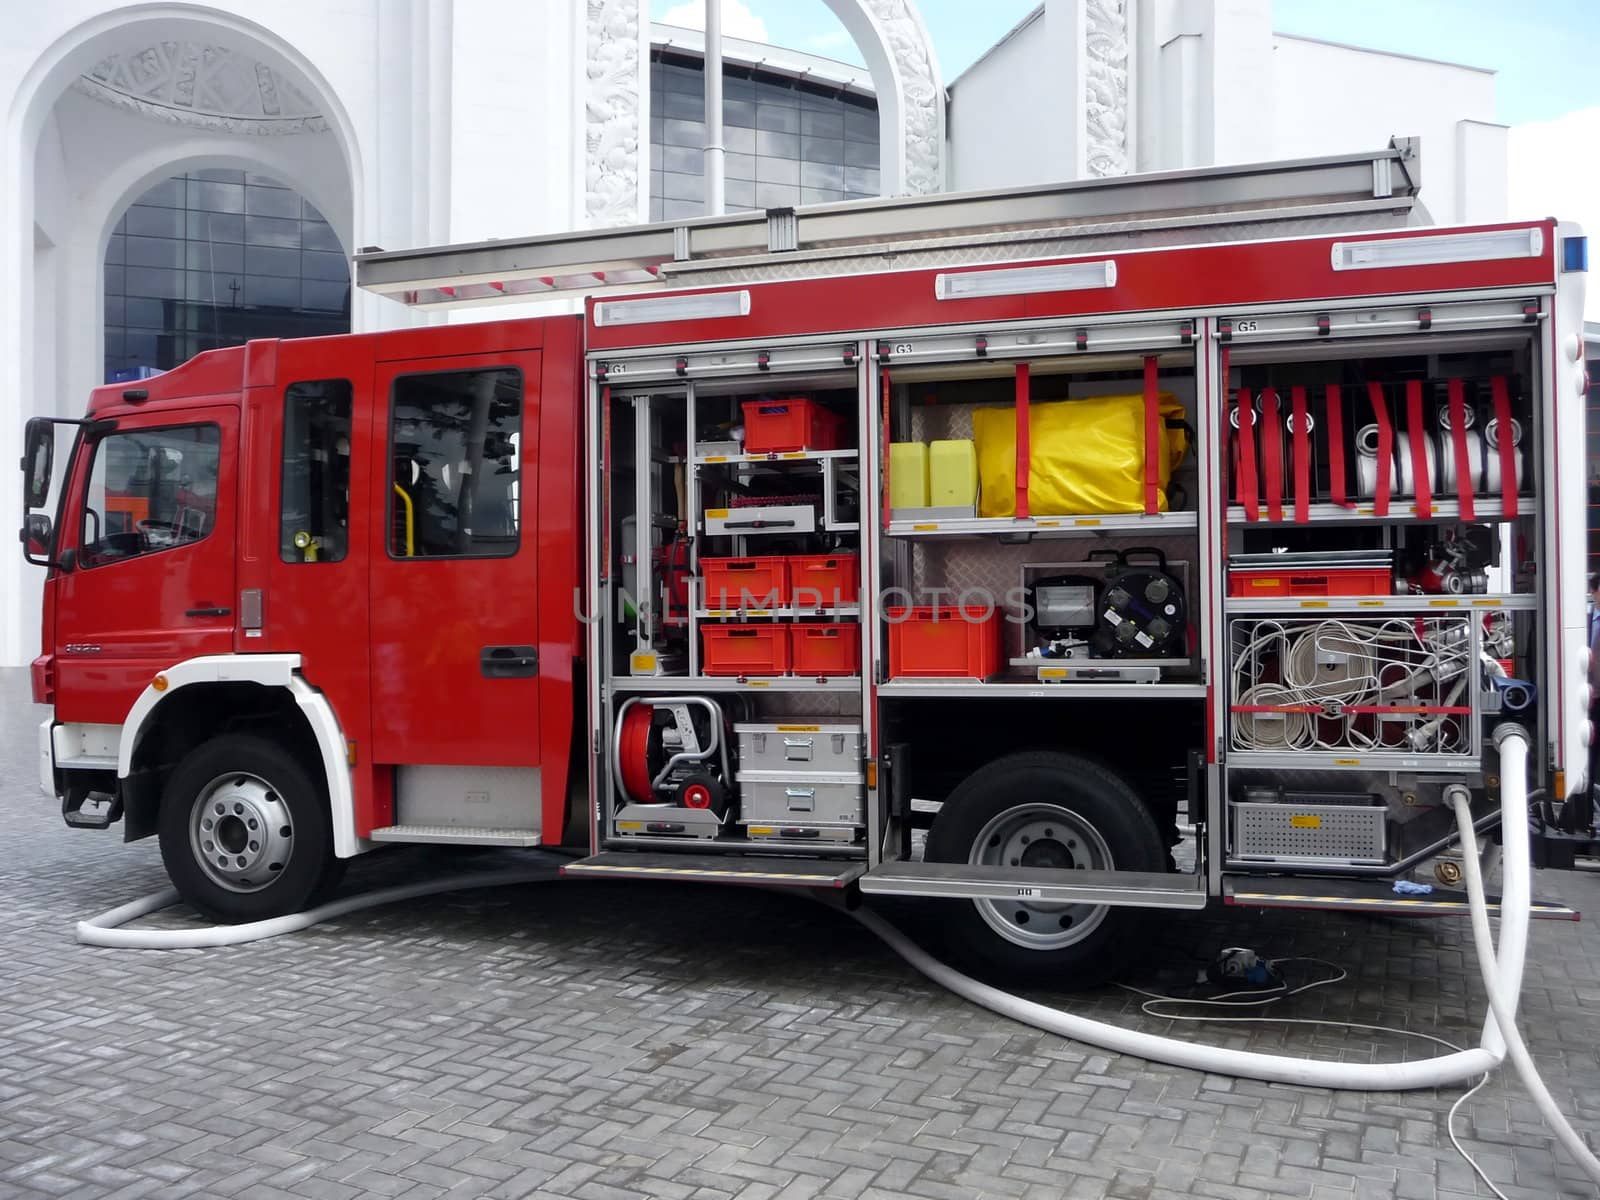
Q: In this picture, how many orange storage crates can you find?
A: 7